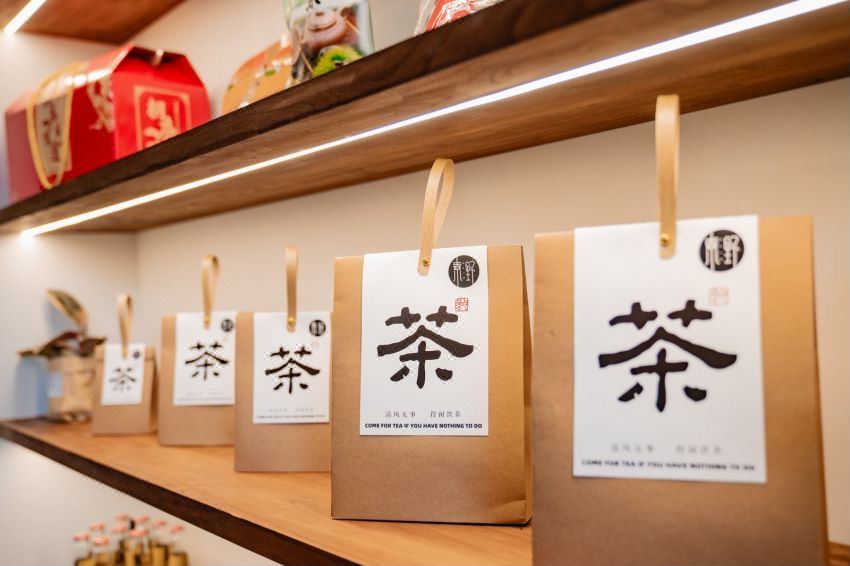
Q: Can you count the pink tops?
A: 9